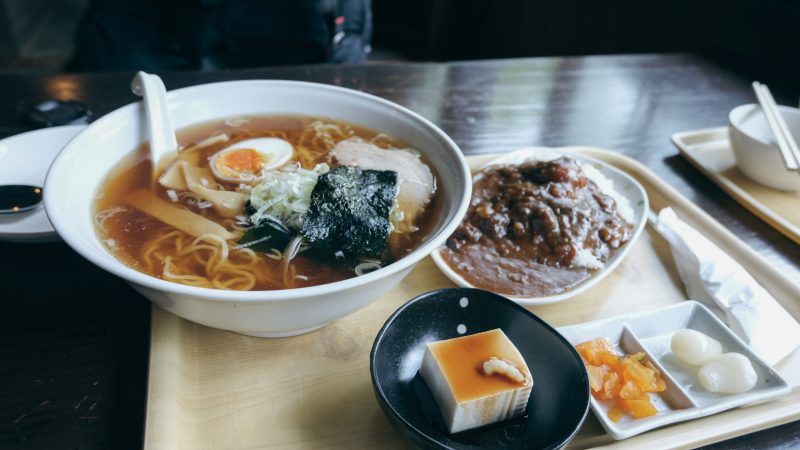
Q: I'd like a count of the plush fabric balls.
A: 0